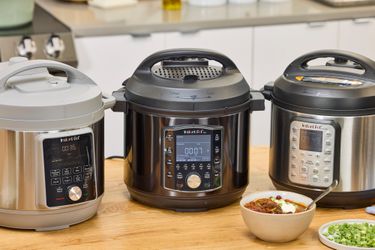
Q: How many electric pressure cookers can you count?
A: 3